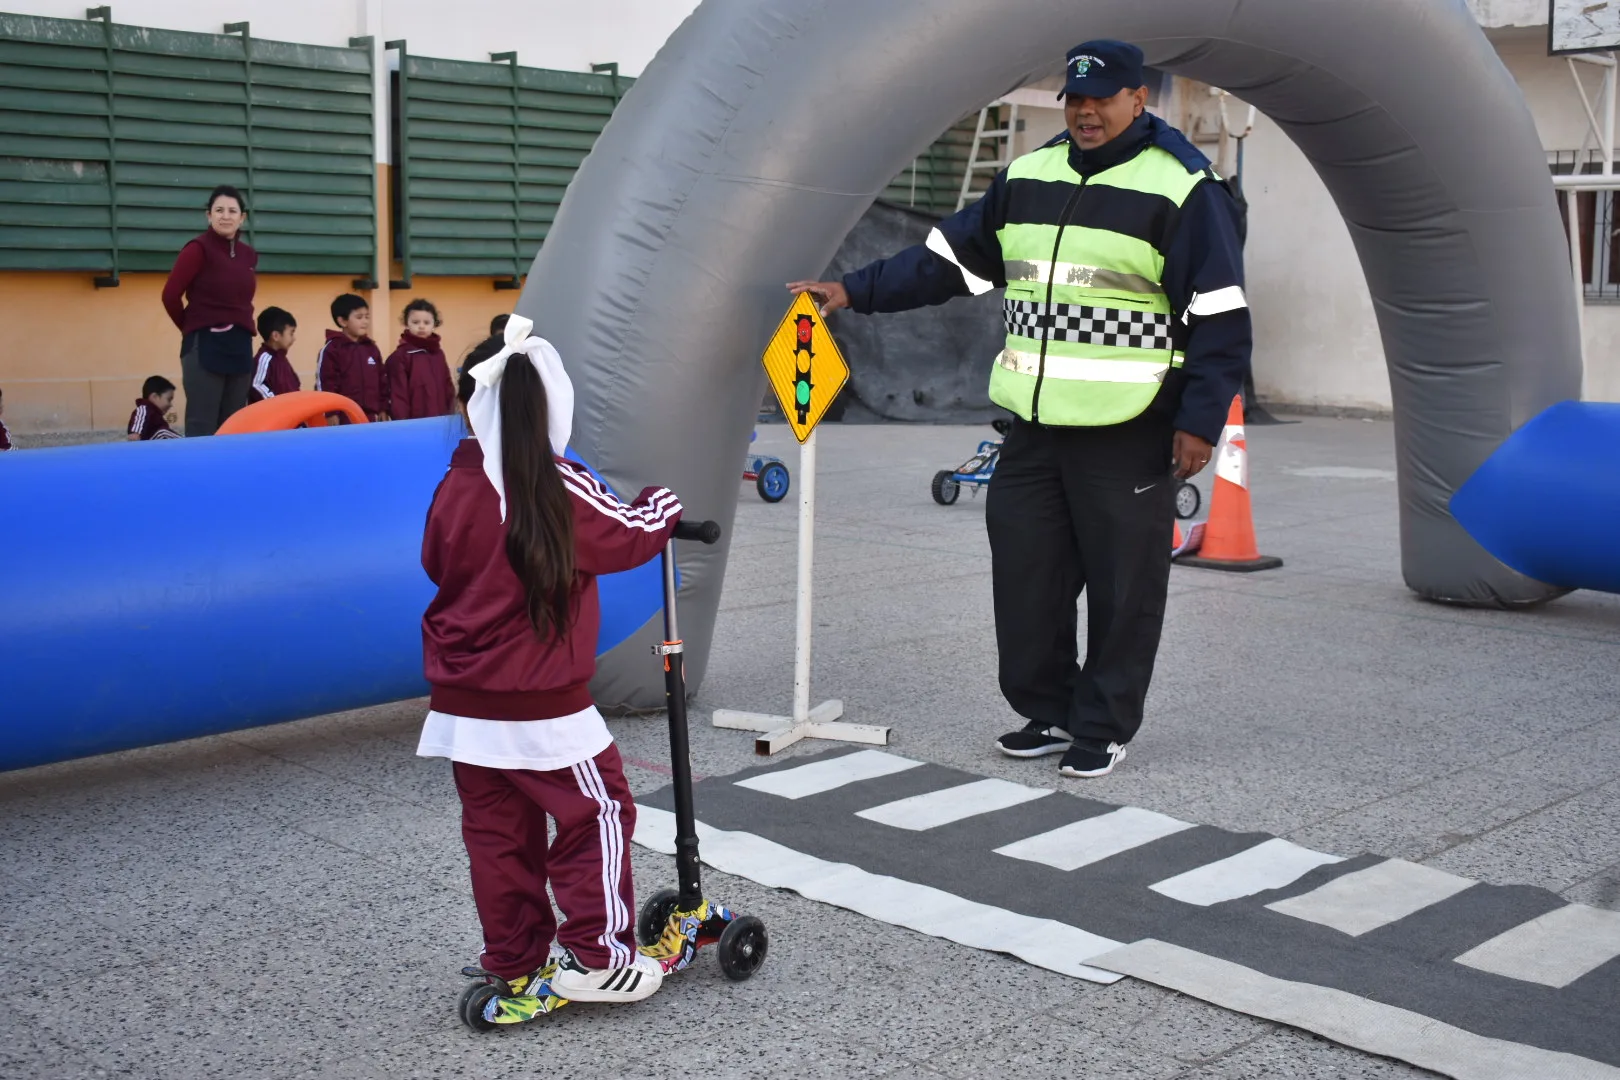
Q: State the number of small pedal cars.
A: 2